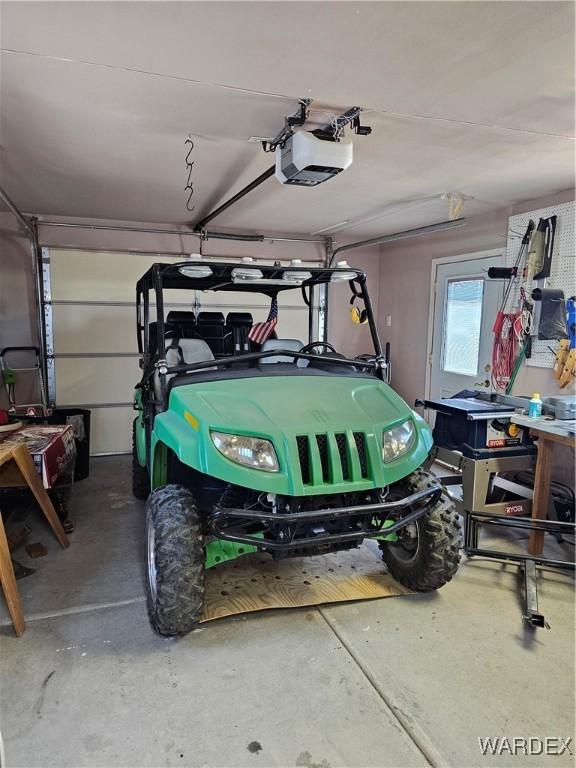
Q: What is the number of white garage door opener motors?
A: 1